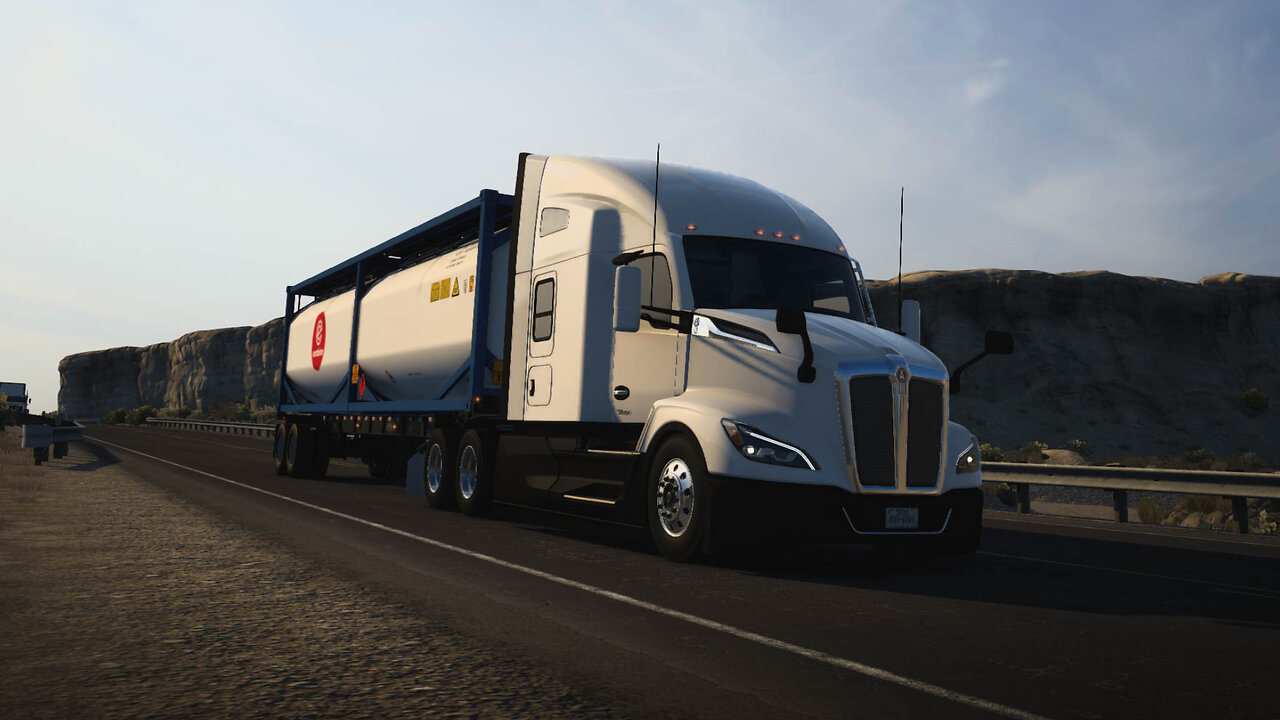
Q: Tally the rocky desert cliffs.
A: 2